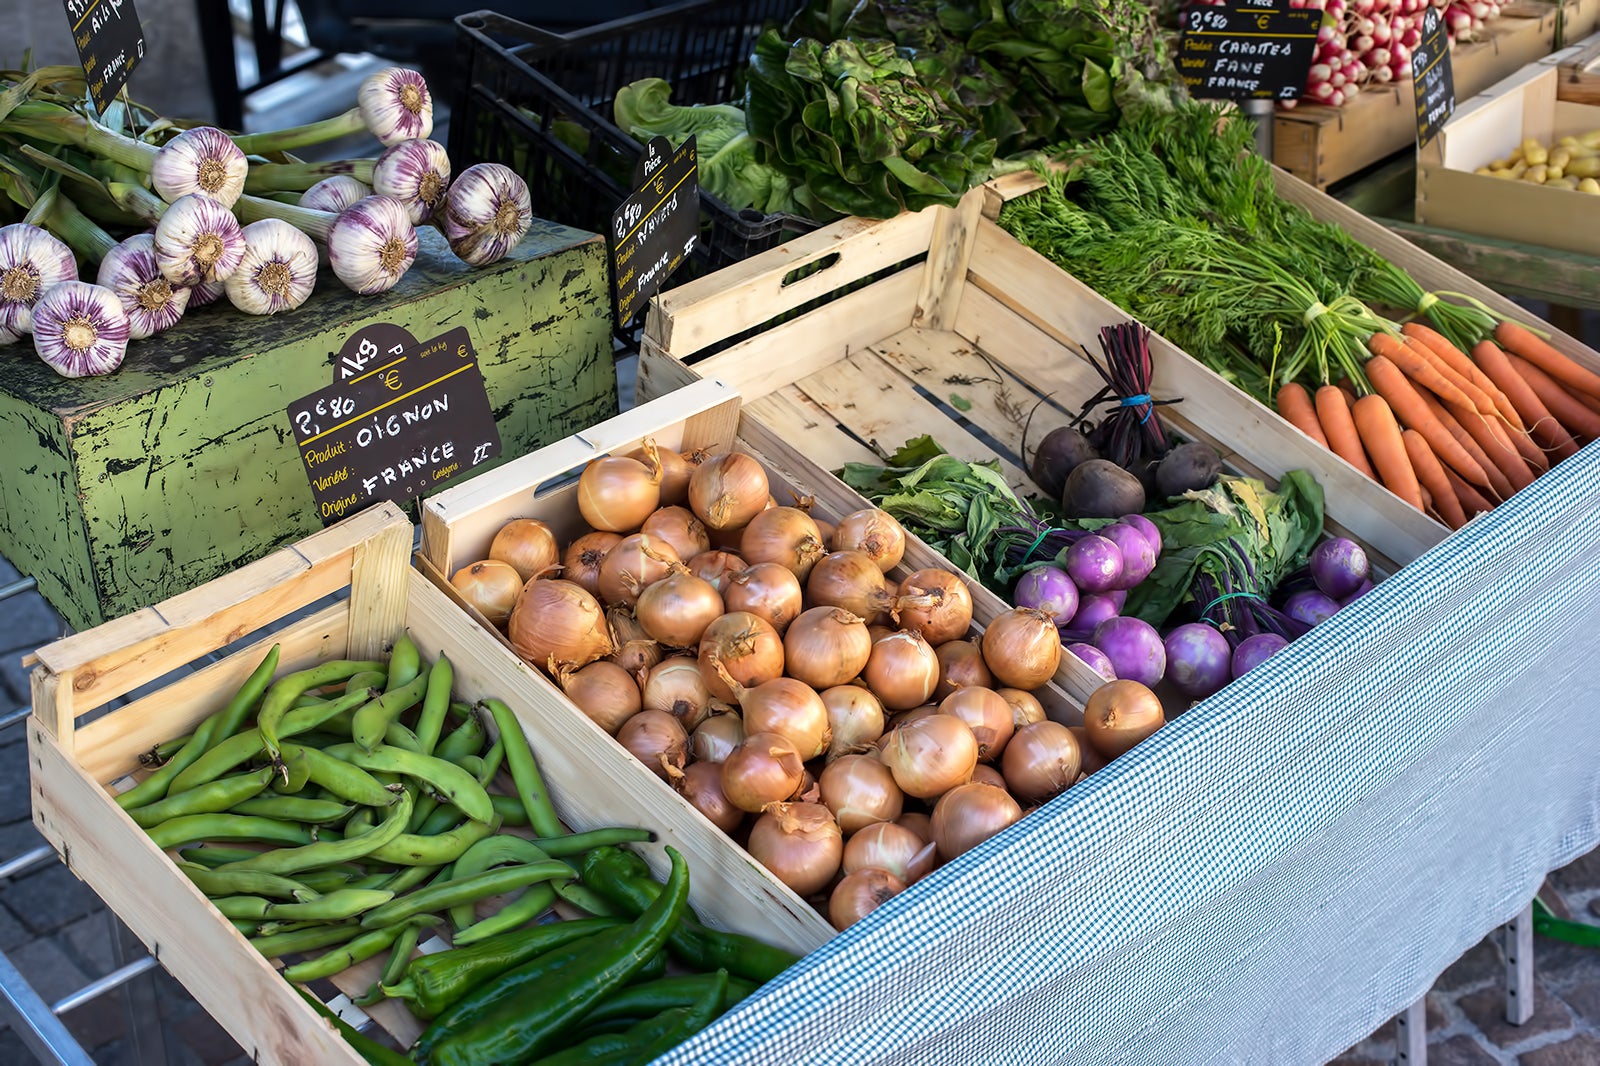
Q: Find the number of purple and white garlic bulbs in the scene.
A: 12